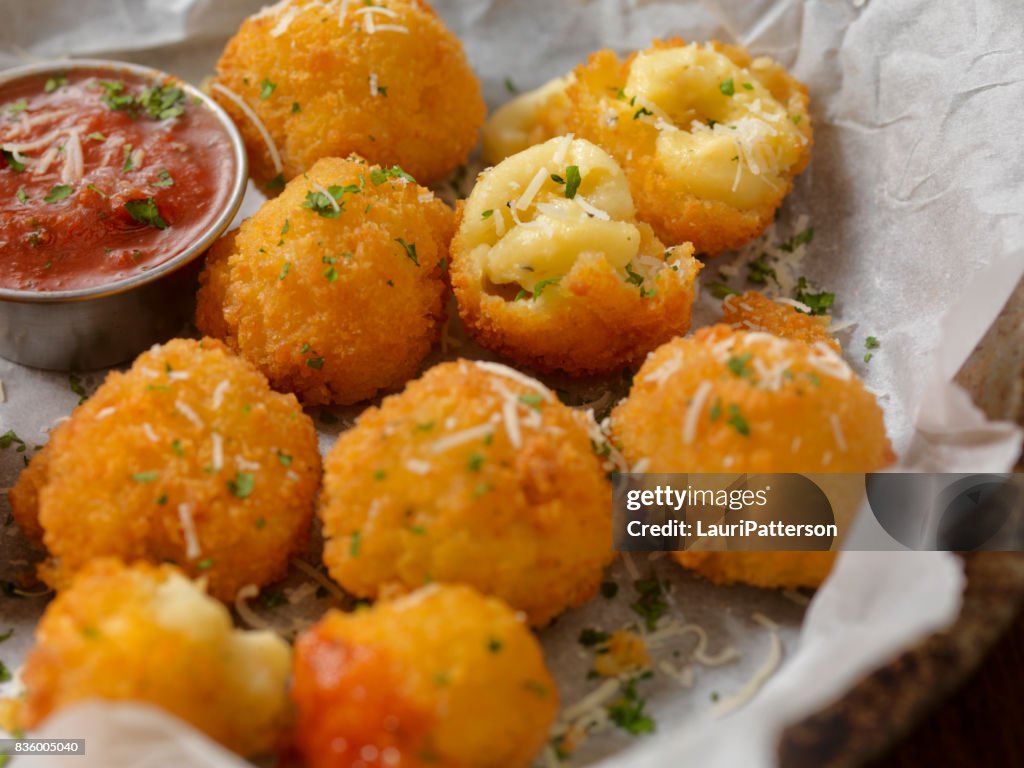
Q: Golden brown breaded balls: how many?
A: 9